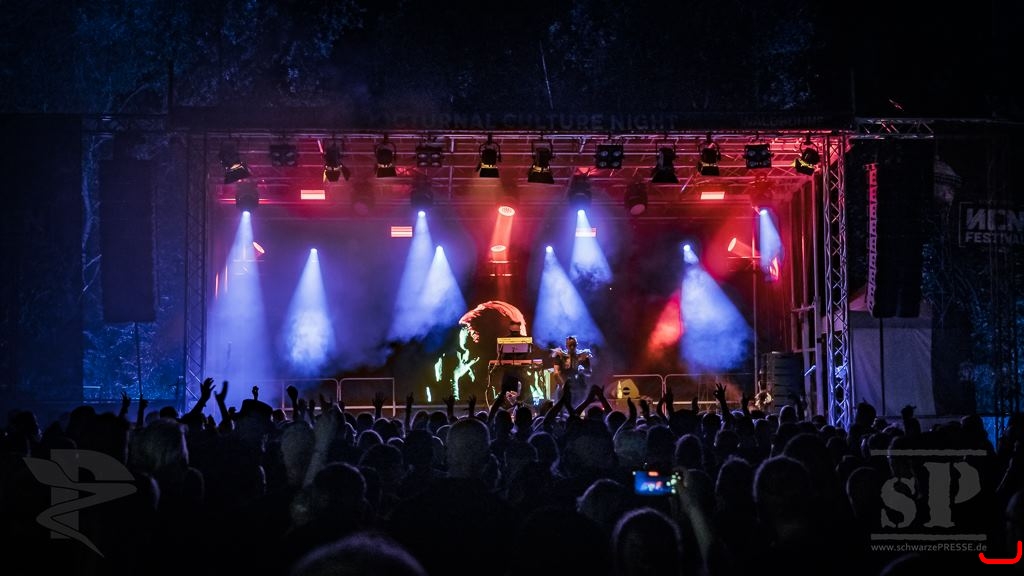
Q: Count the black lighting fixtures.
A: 12